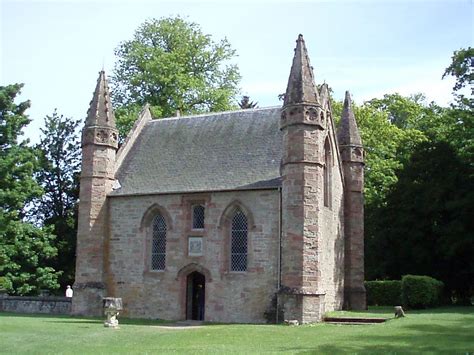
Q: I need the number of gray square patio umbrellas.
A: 0